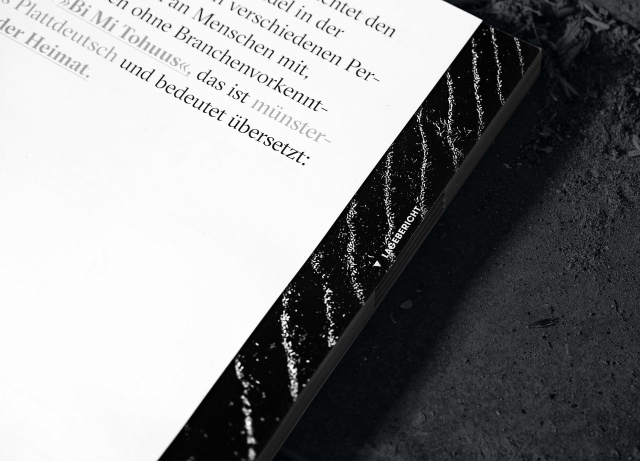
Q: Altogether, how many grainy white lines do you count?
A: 10